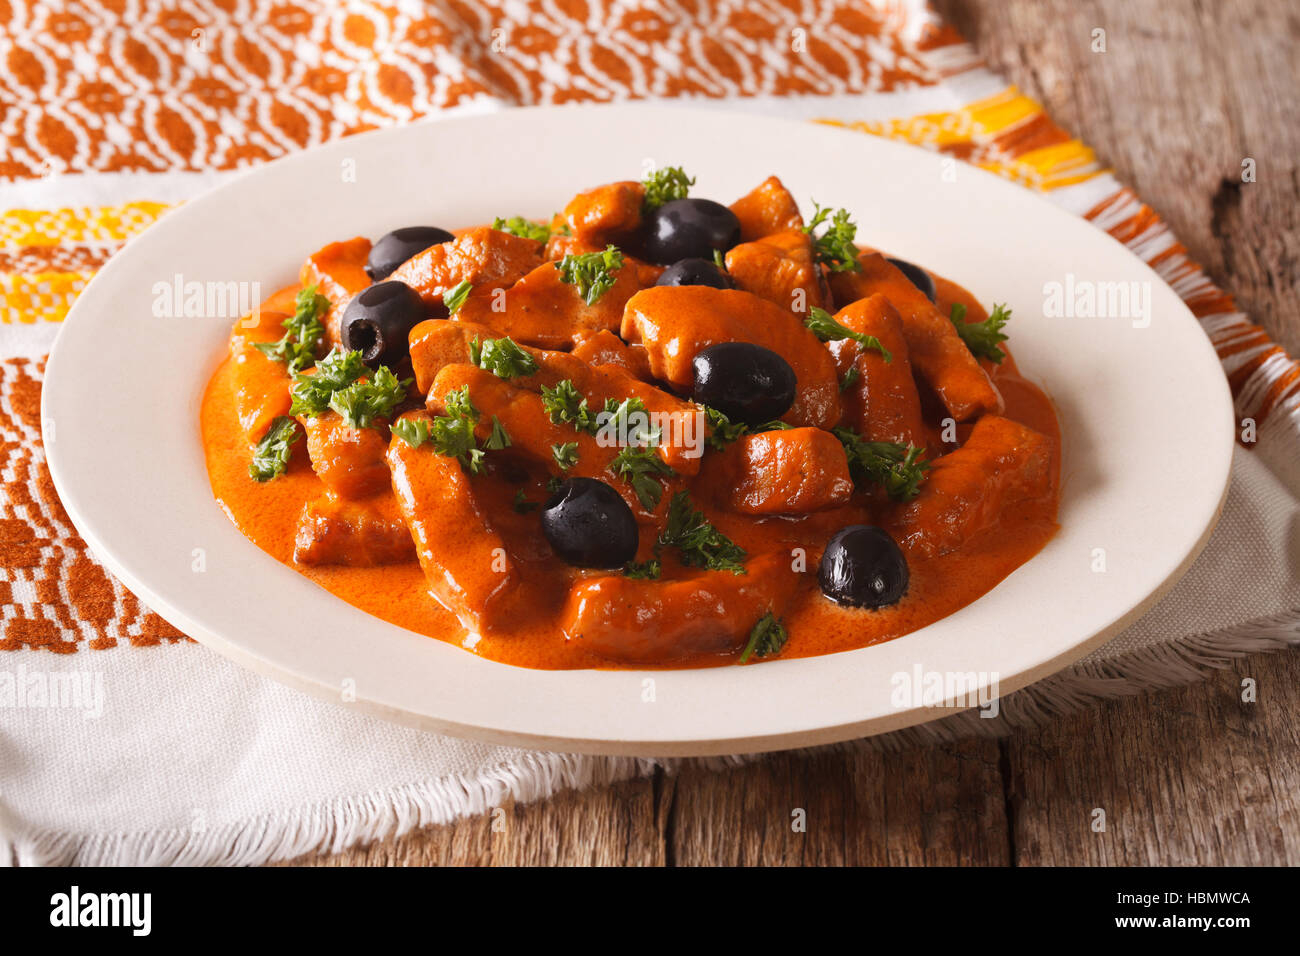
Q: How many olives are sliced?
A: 0